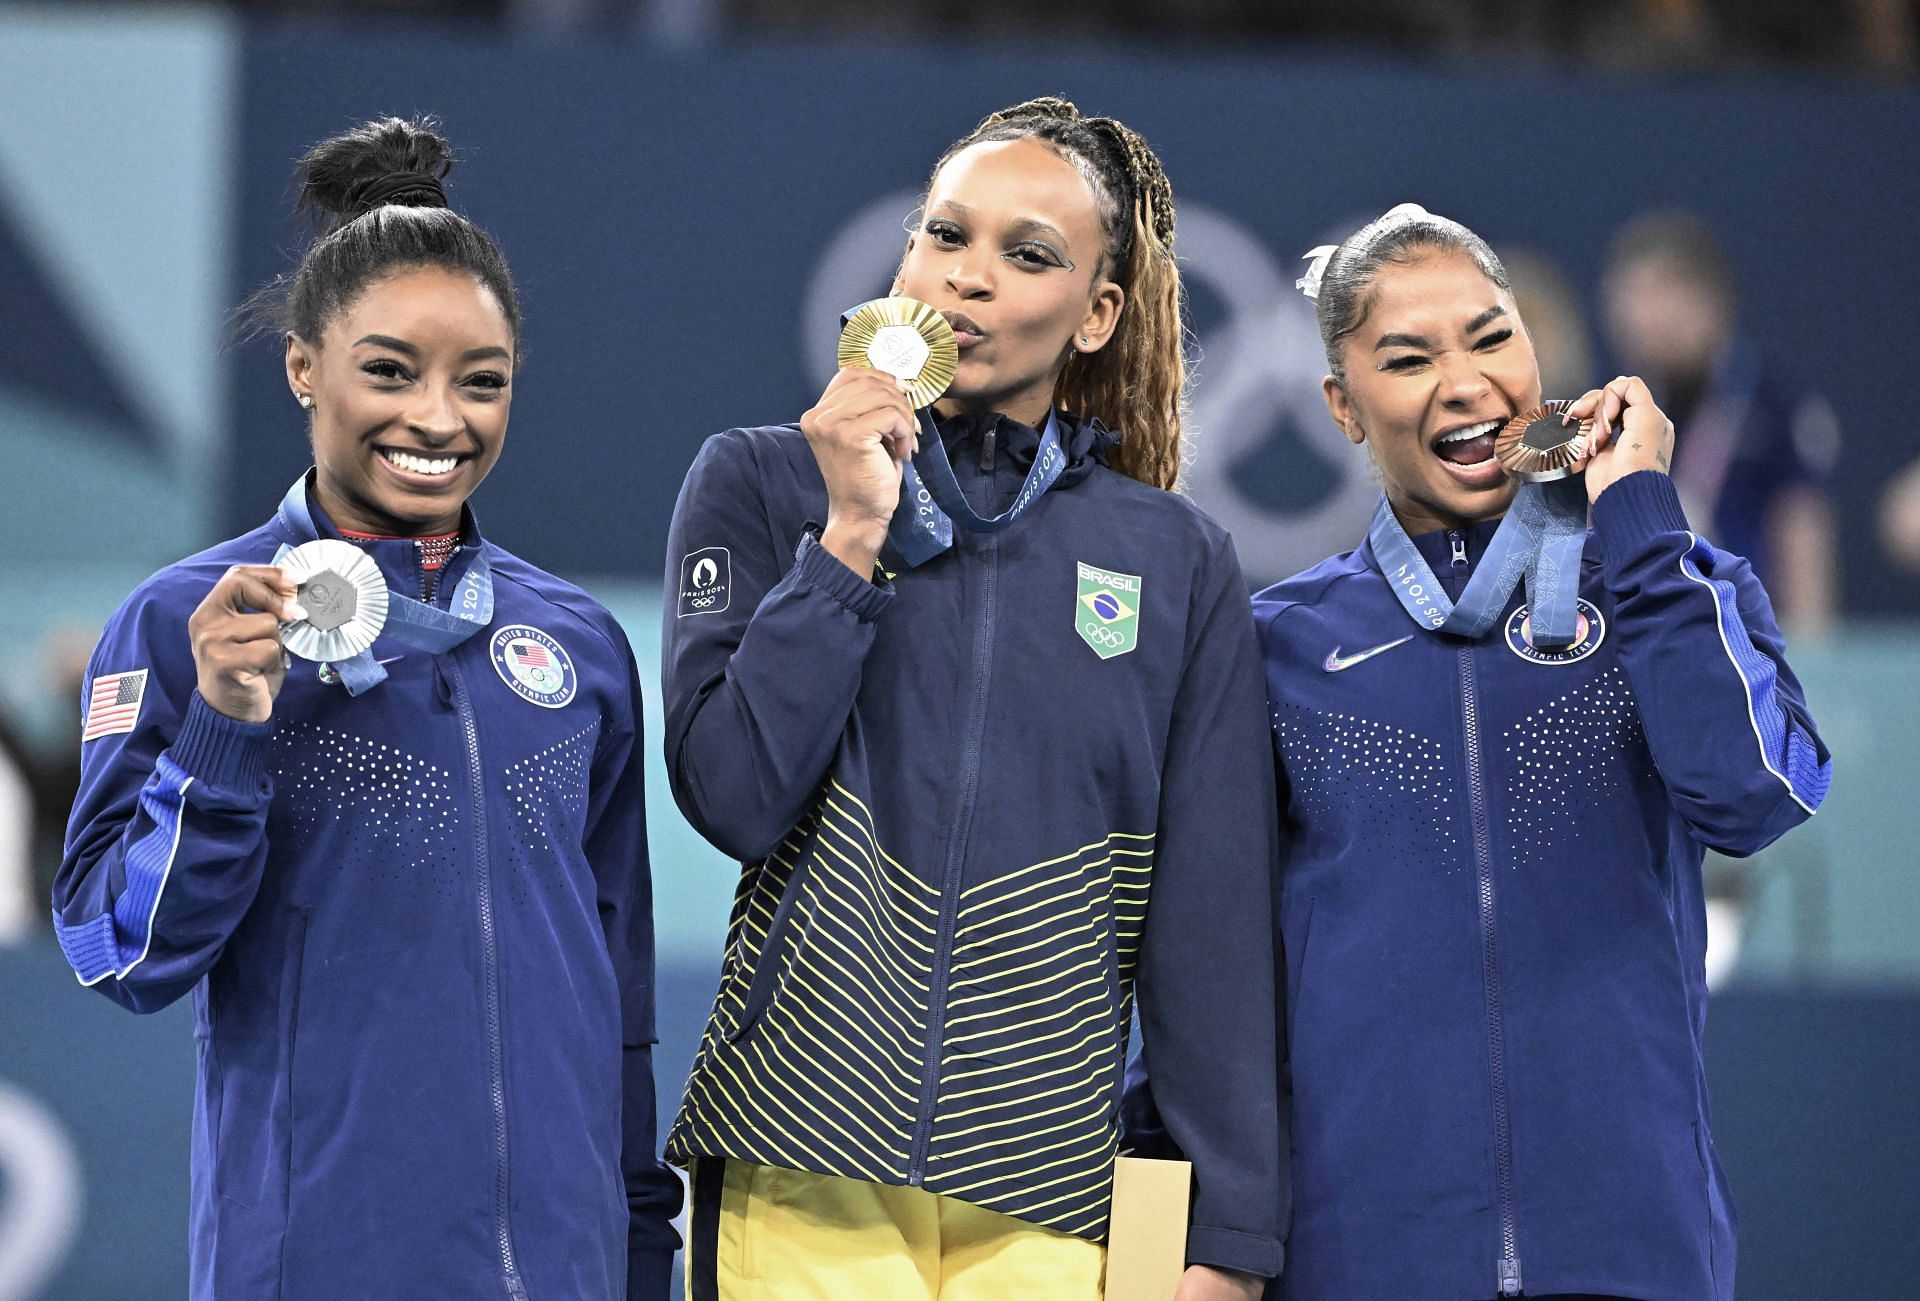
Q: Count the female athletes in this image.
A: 3